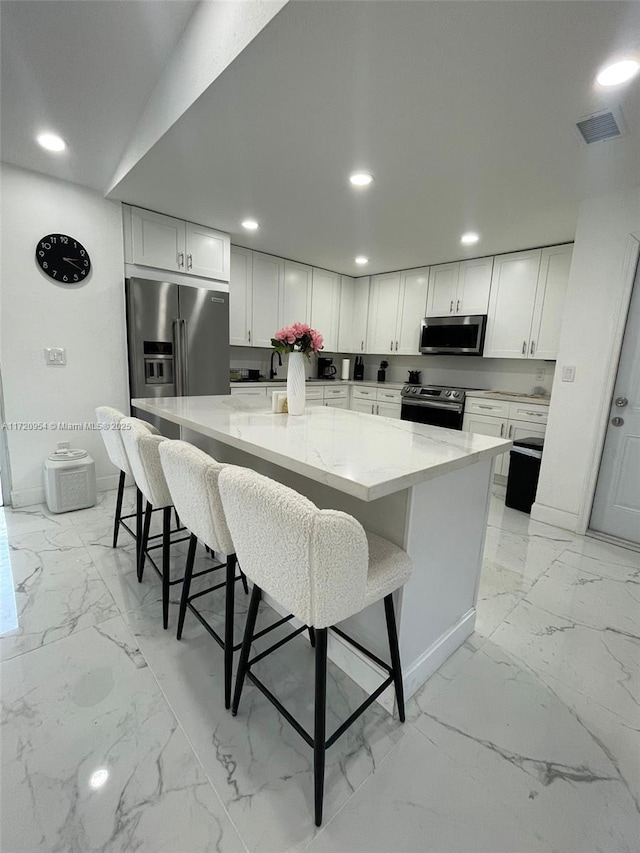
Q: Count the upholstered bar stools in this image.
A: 4